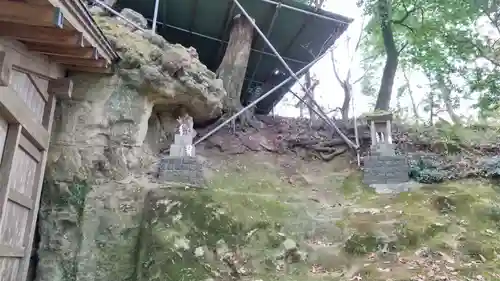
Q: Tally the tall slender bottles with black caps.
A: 0